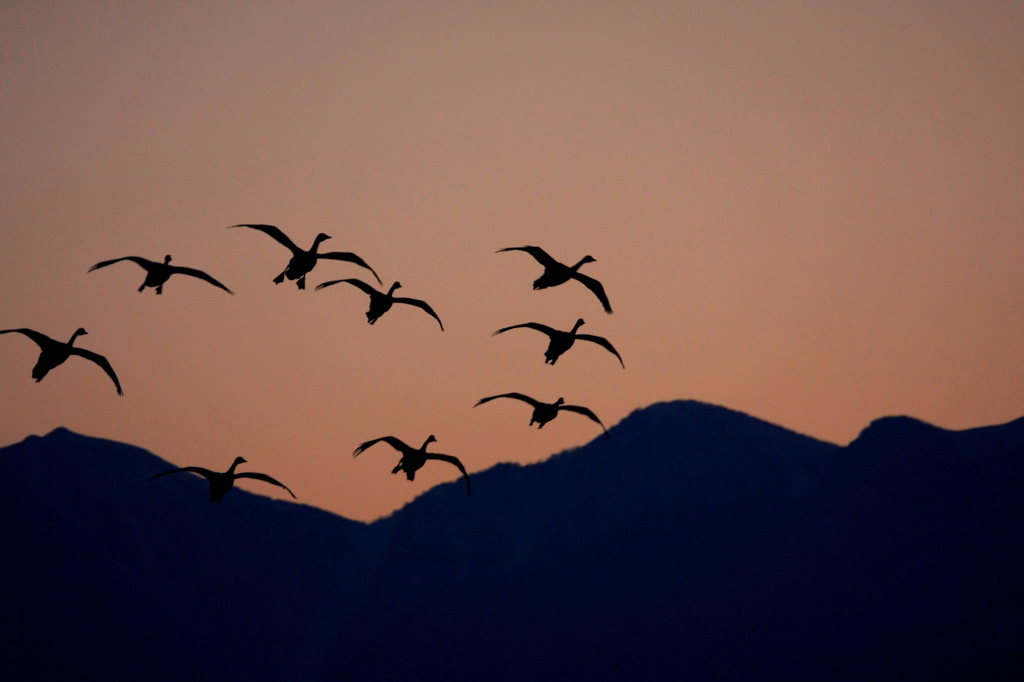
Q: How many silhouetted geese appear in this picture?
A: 9